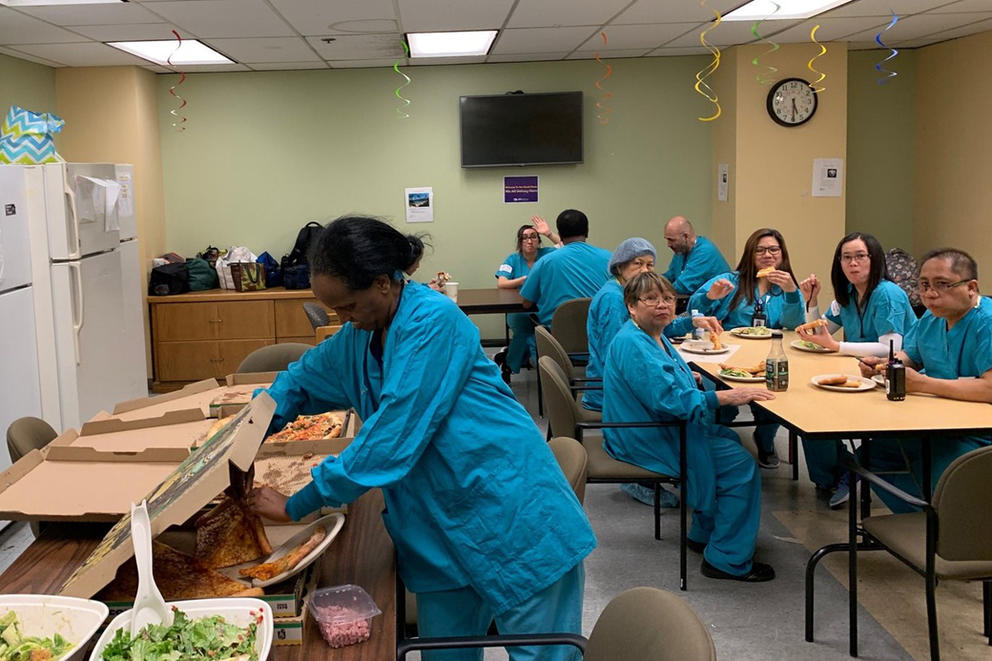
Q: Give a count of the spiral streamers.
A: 7